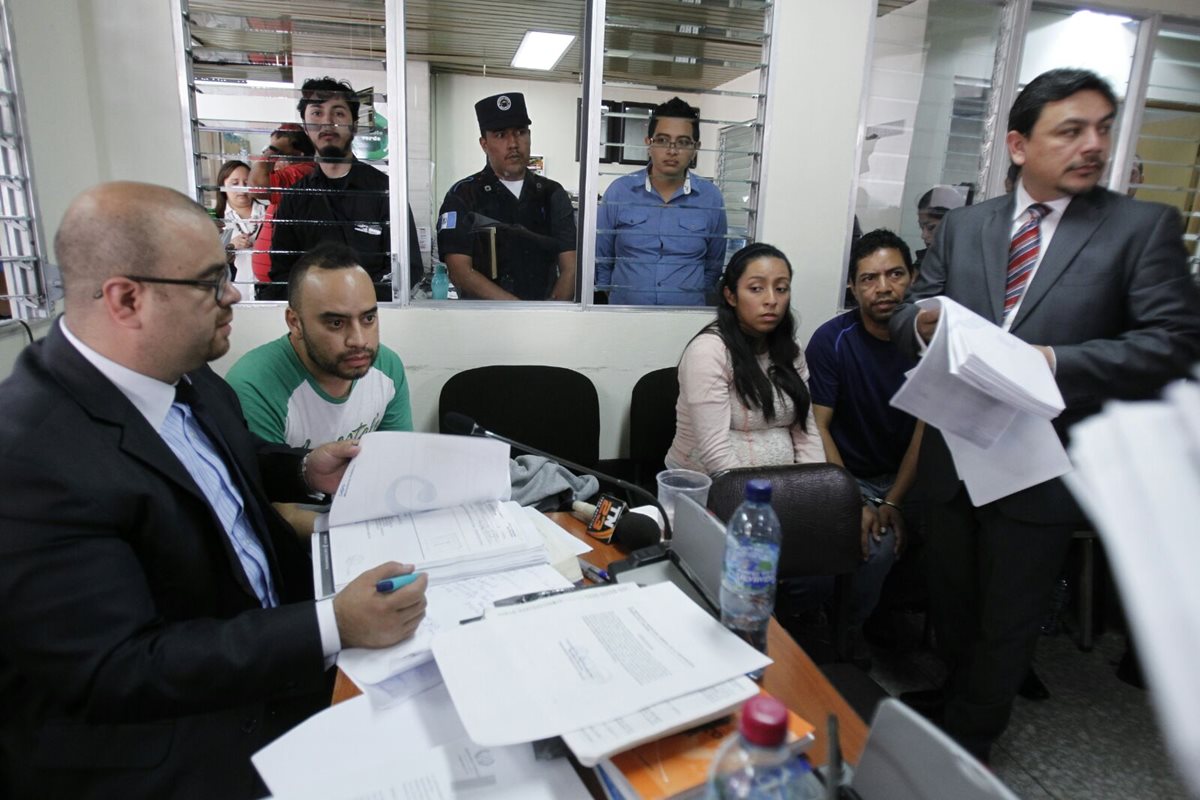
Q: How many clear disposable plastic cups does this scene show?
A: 1